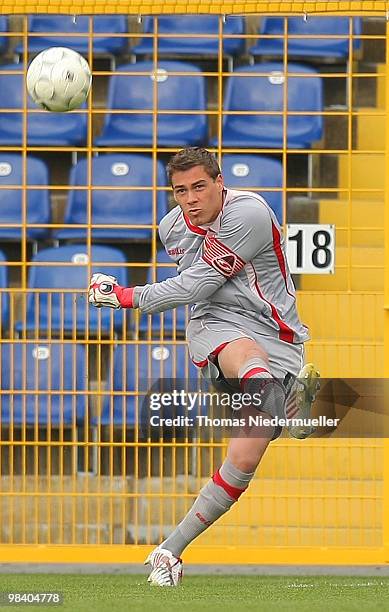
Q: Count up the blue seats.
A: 15